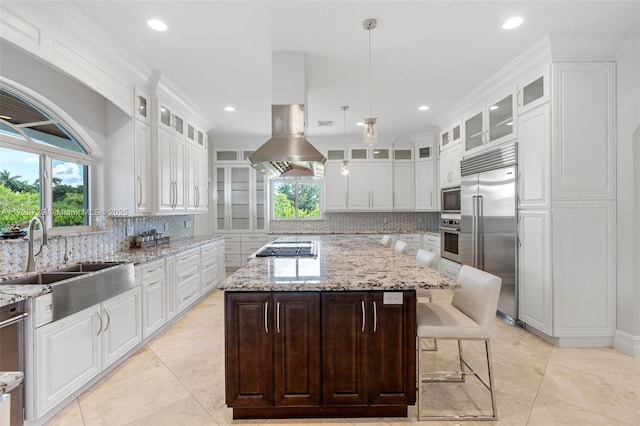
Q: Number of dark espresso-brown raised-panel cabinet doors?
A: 4